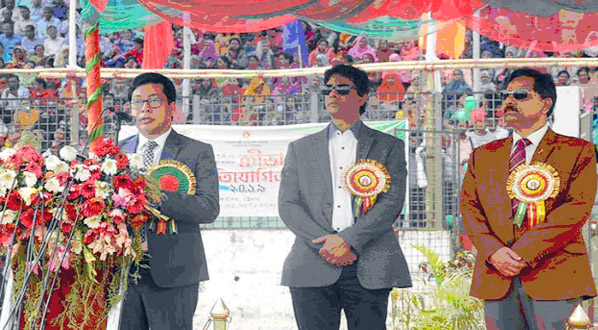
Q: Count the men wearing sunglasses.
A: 2